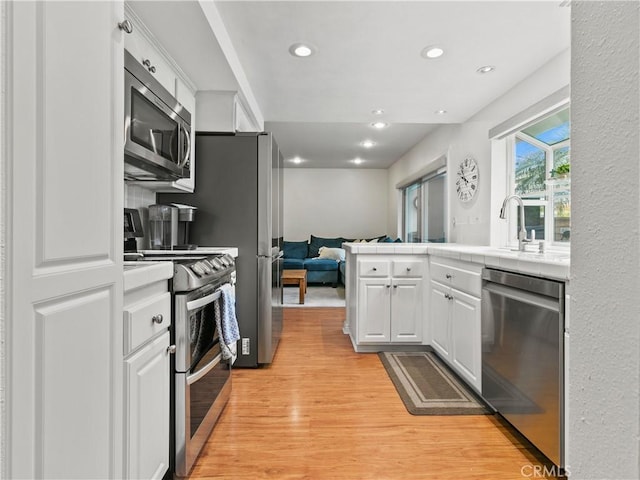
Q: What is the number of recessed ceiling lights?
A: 9